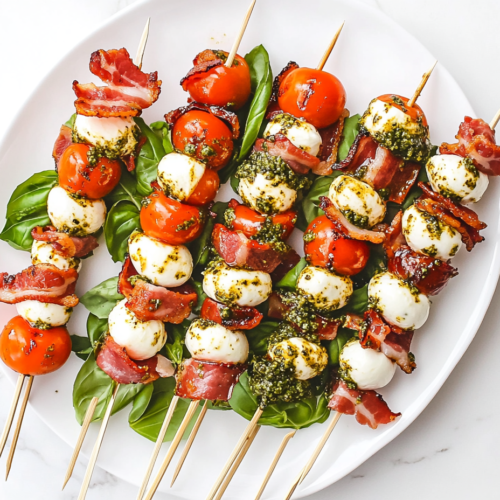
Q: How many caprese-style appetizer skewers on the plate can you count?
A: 5